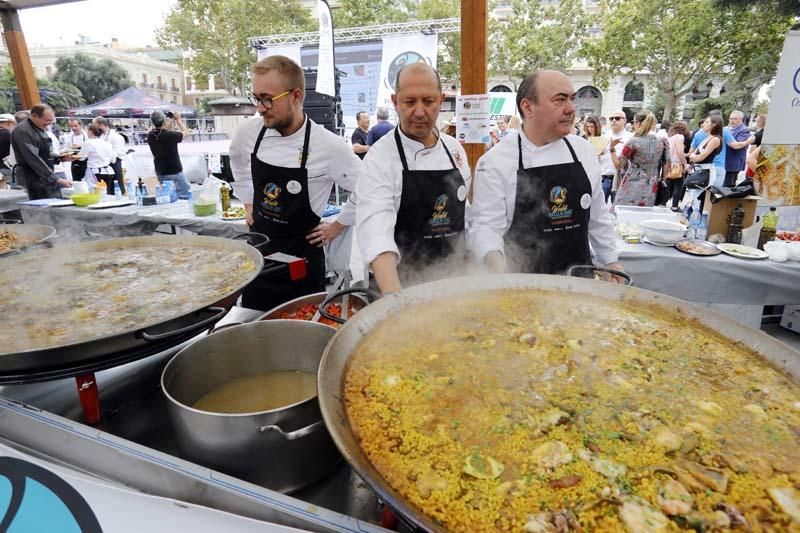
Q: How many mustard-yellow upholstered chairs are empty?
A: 0